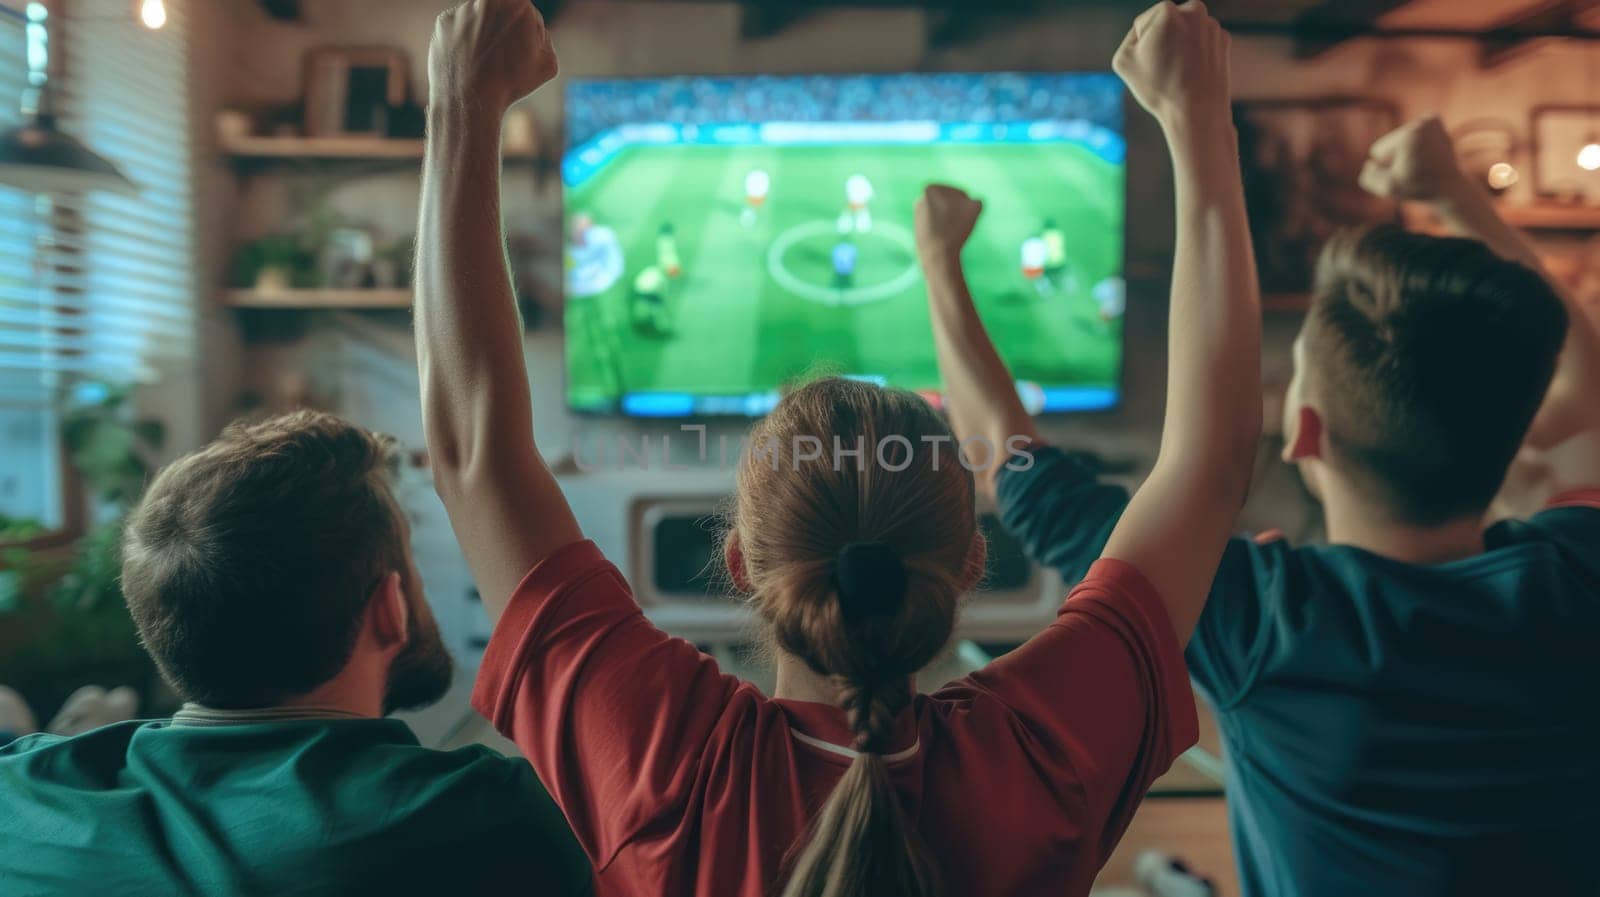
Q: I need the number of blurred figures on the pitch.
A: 9